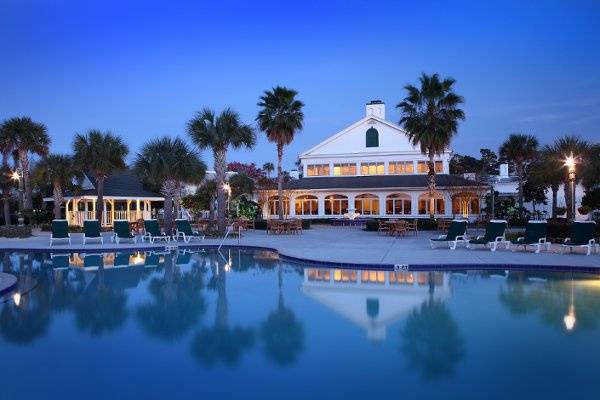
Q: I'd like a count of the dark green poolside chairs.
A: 9